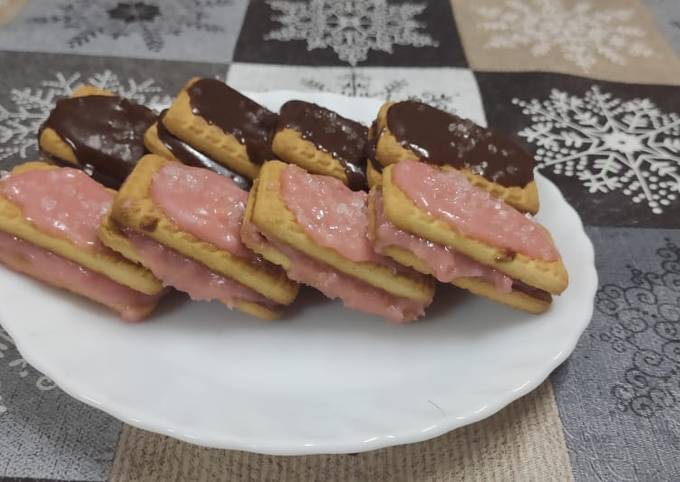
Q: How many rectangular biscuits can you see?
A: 8